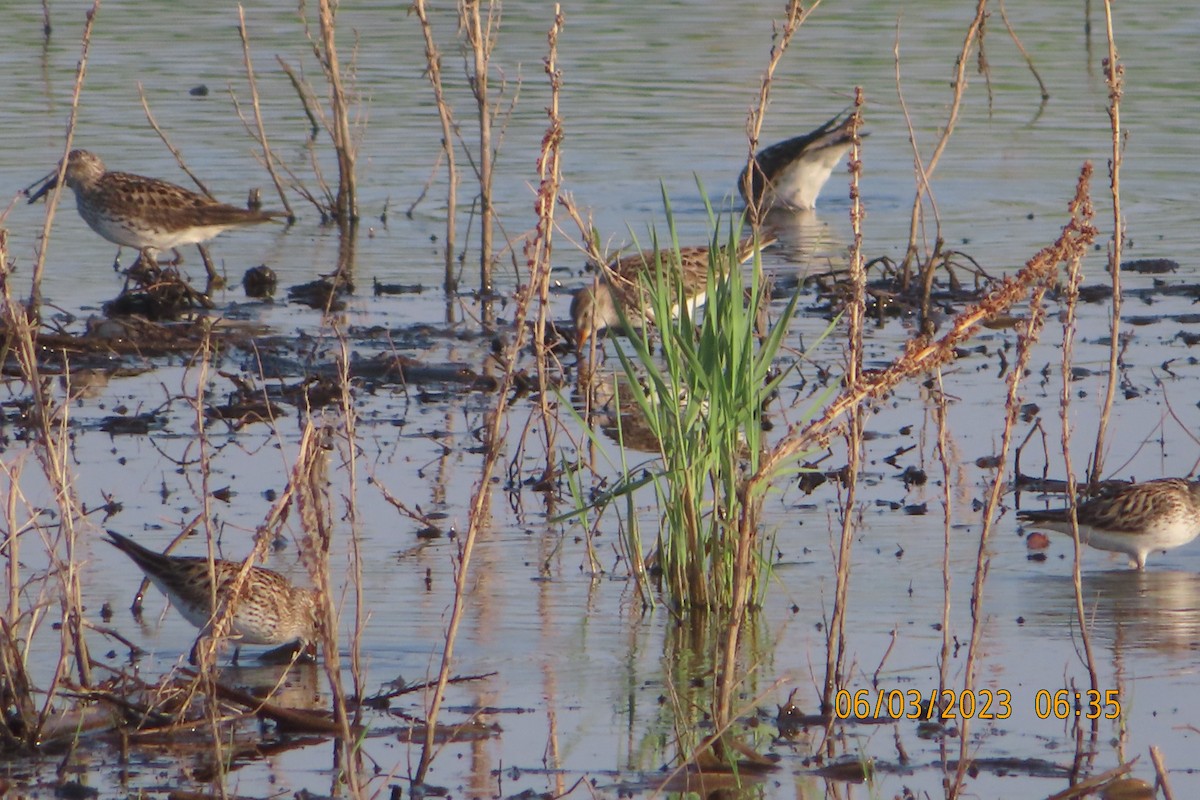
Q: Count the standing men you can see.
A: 0